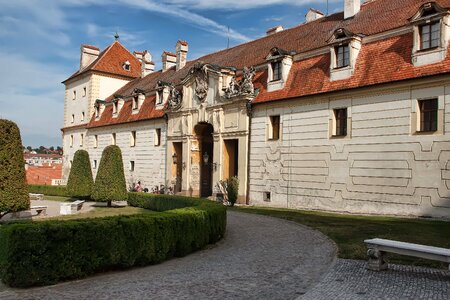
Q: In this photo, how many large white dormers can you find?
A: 7